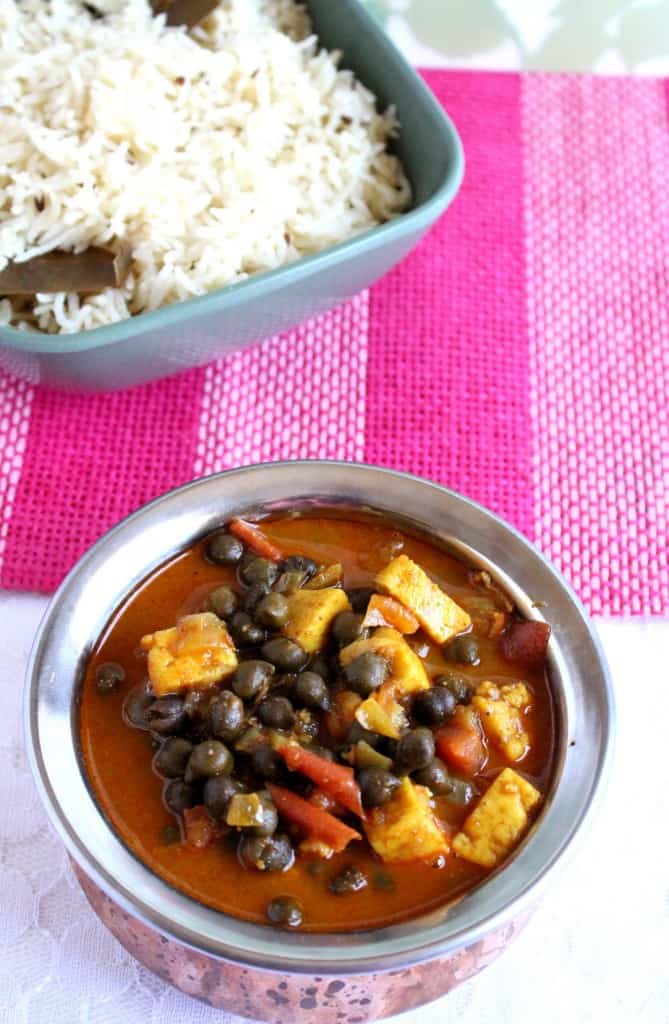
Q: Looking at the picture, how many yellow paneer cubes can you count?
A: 7